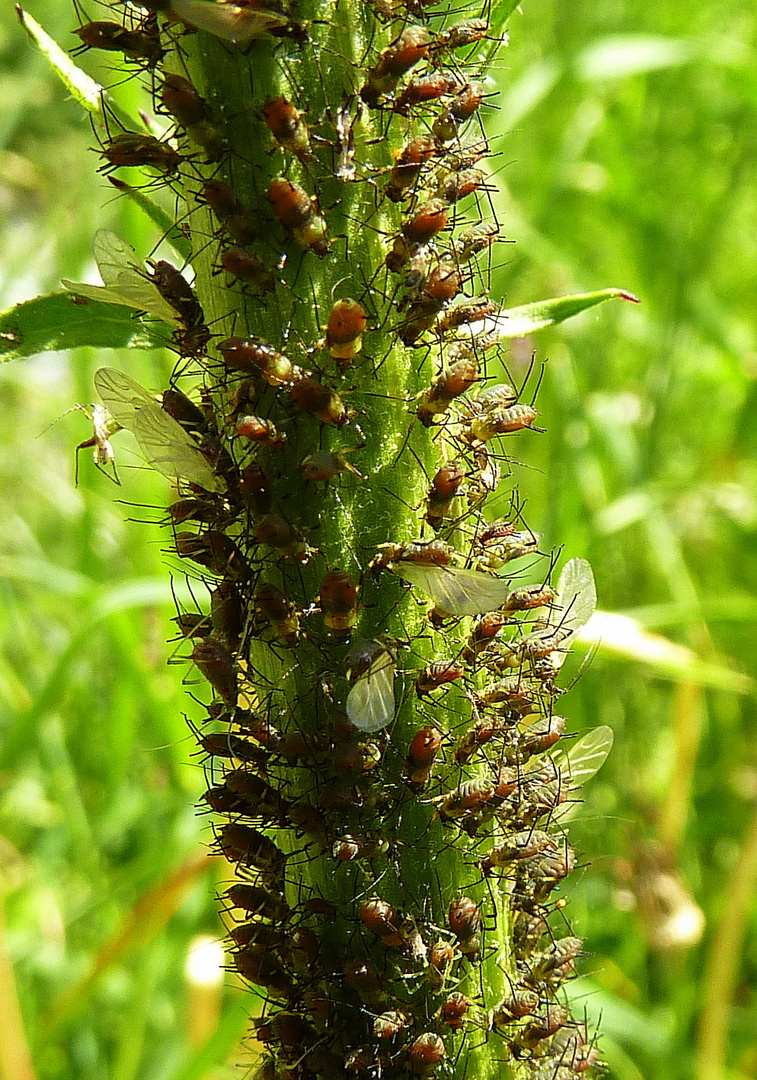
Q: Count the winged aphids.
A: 7